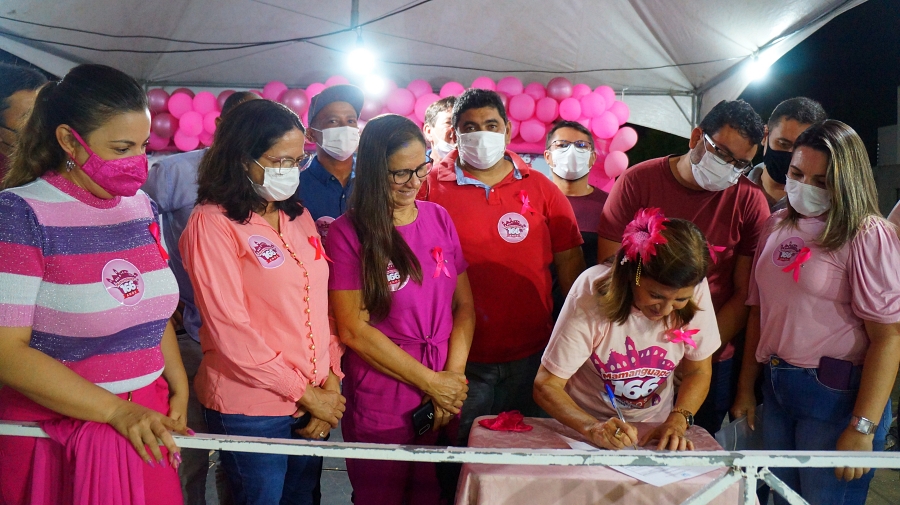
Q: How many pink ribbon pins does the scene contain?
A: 7